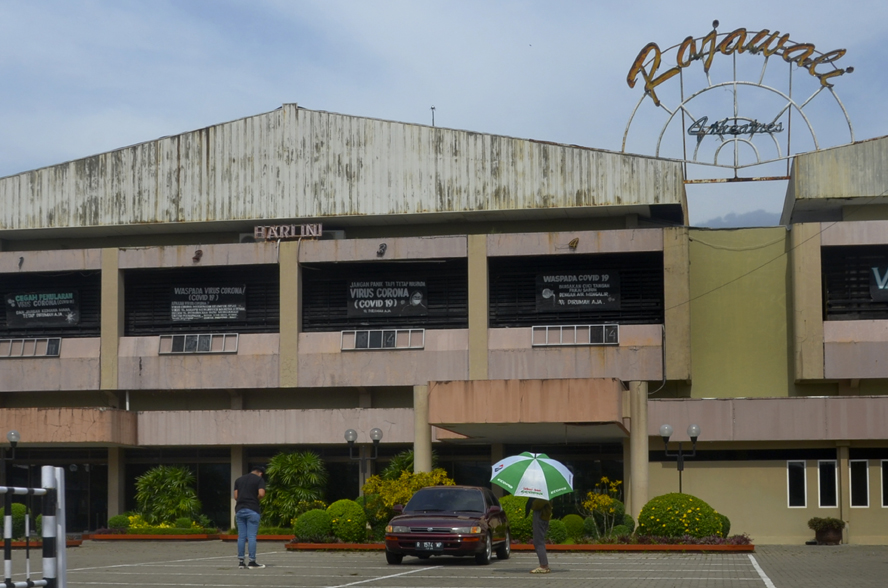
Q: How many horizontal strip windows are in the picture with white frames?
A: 4